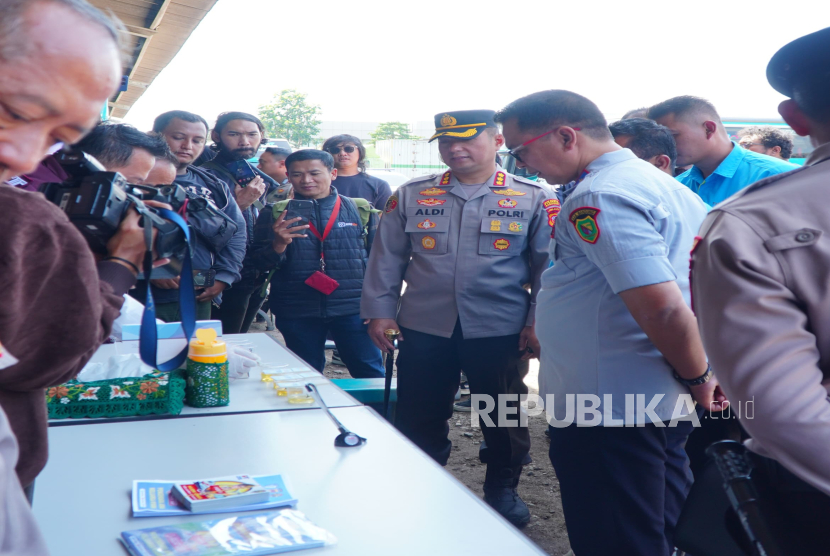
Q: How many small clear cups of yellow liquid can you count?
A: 4